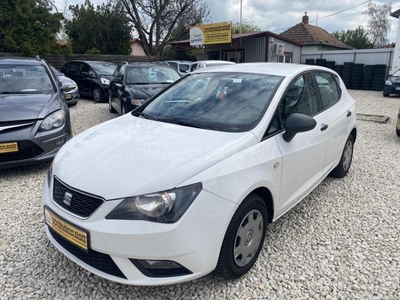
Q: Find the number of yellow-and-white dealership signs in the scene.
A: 1